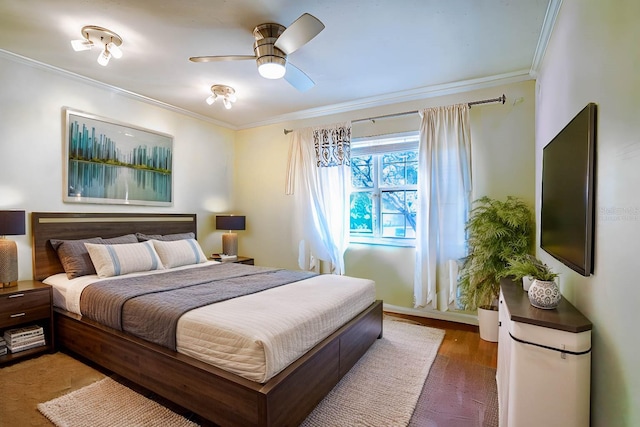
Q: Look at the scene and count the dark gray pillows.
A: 2